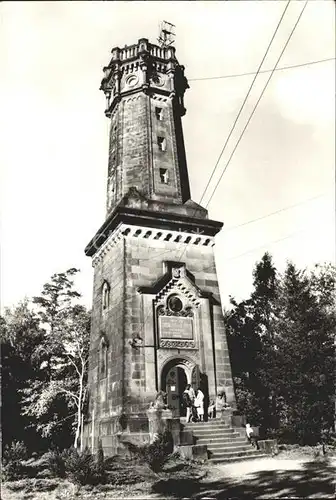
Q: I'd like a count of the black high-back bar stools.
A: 0